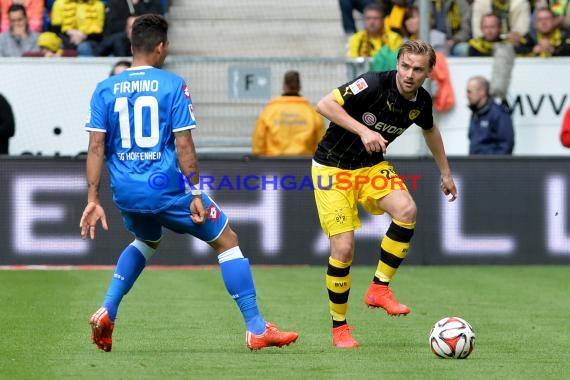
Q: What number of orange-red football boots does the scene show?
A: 4